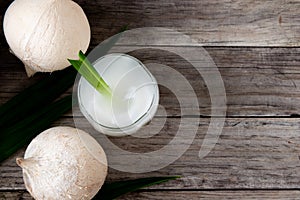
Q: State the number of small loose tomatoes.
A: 0